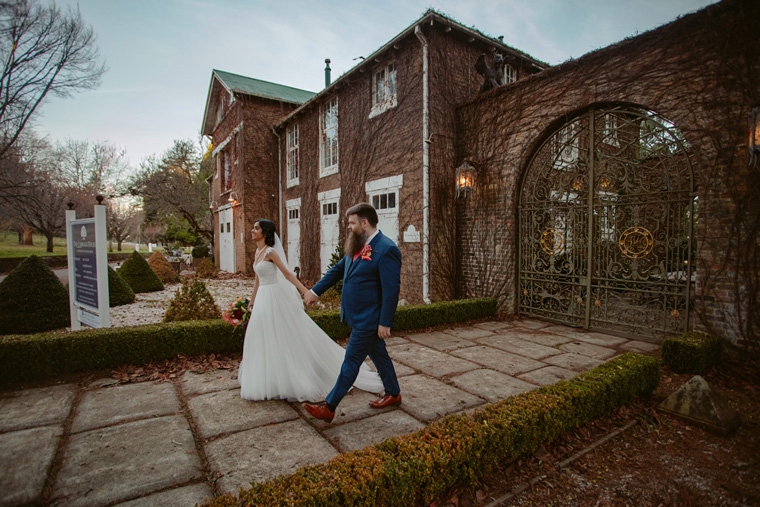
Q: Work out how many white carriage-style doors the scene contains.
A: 4